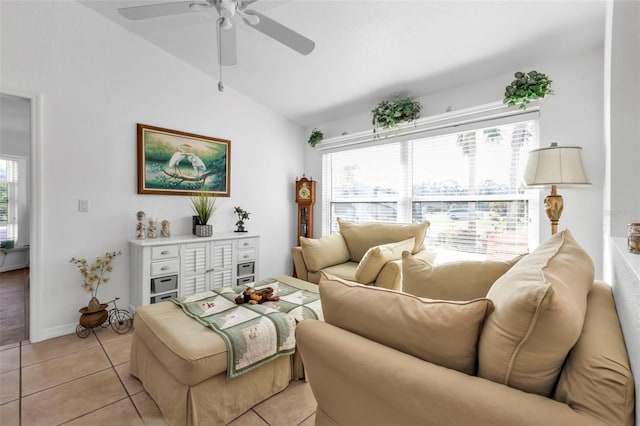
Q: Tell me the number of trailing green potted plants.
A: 3